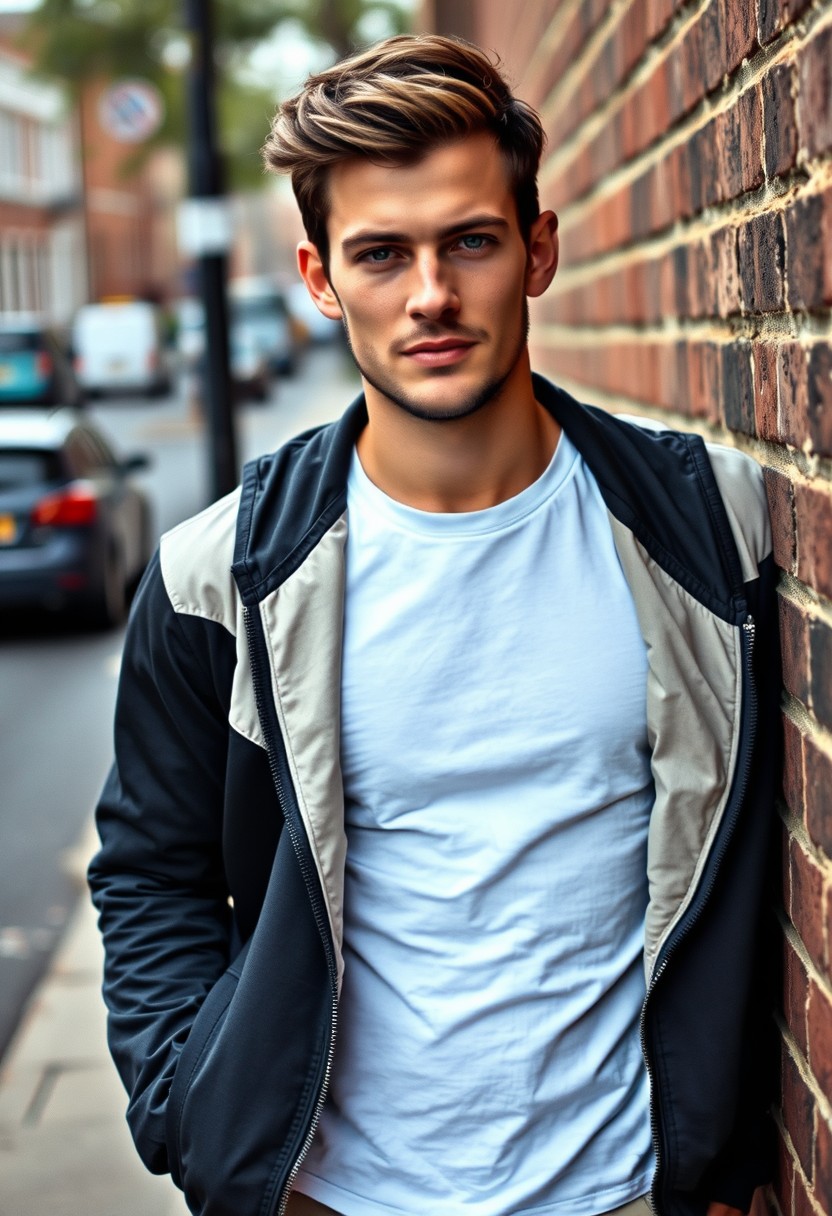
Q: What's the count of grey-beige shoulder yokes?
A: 2